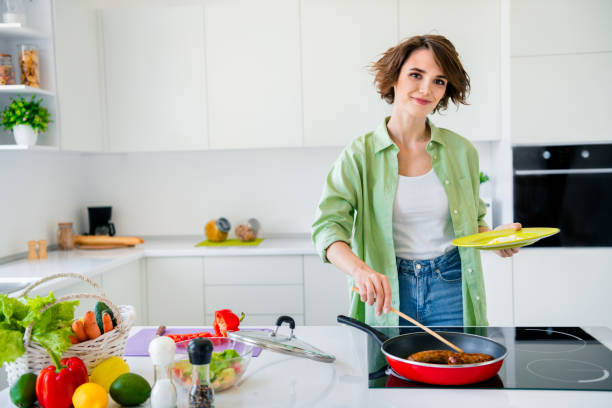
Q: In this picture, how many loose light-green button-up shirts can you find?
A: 1